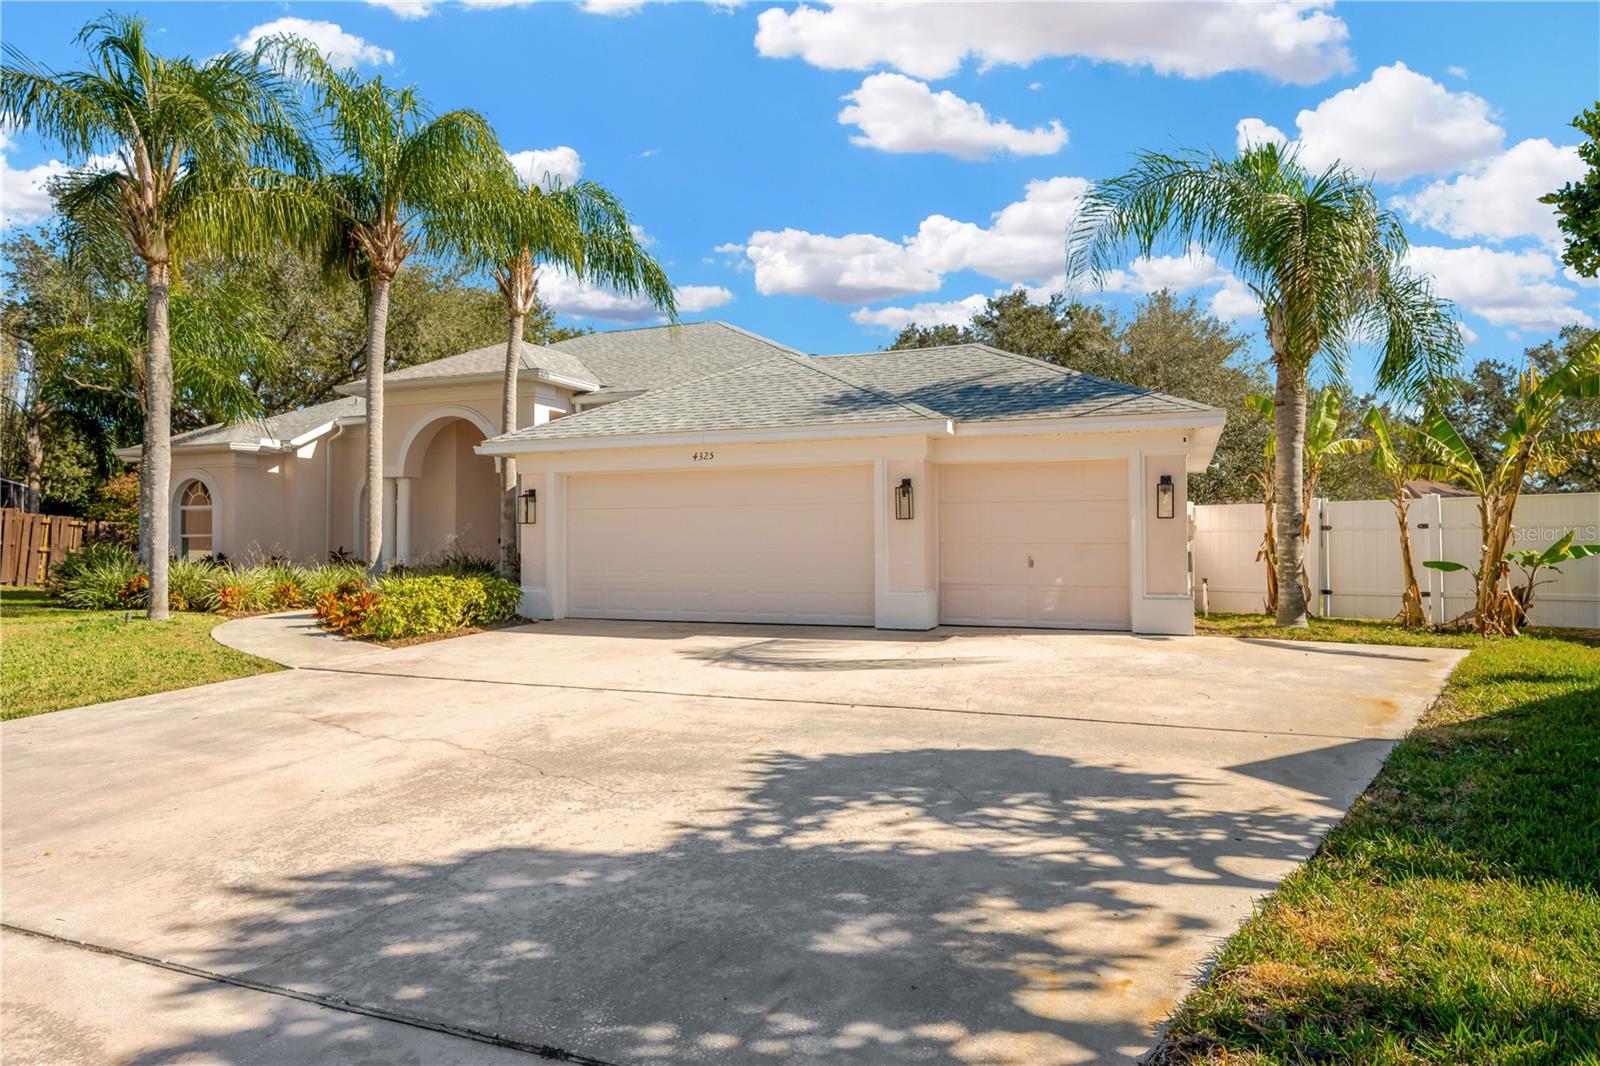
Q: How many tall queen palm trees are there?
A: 4